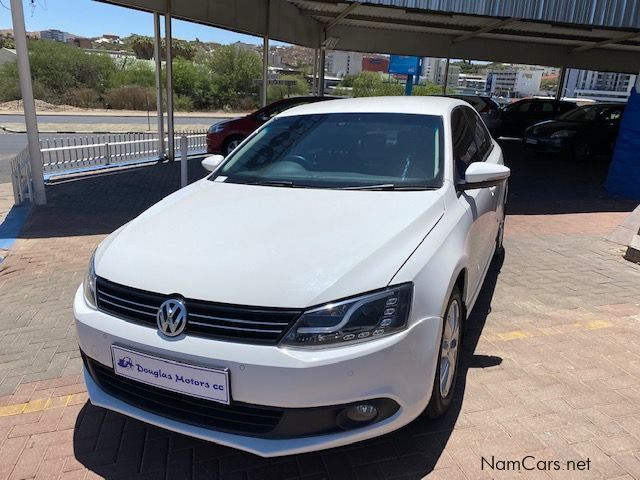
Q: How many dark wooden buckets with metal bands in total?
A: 0